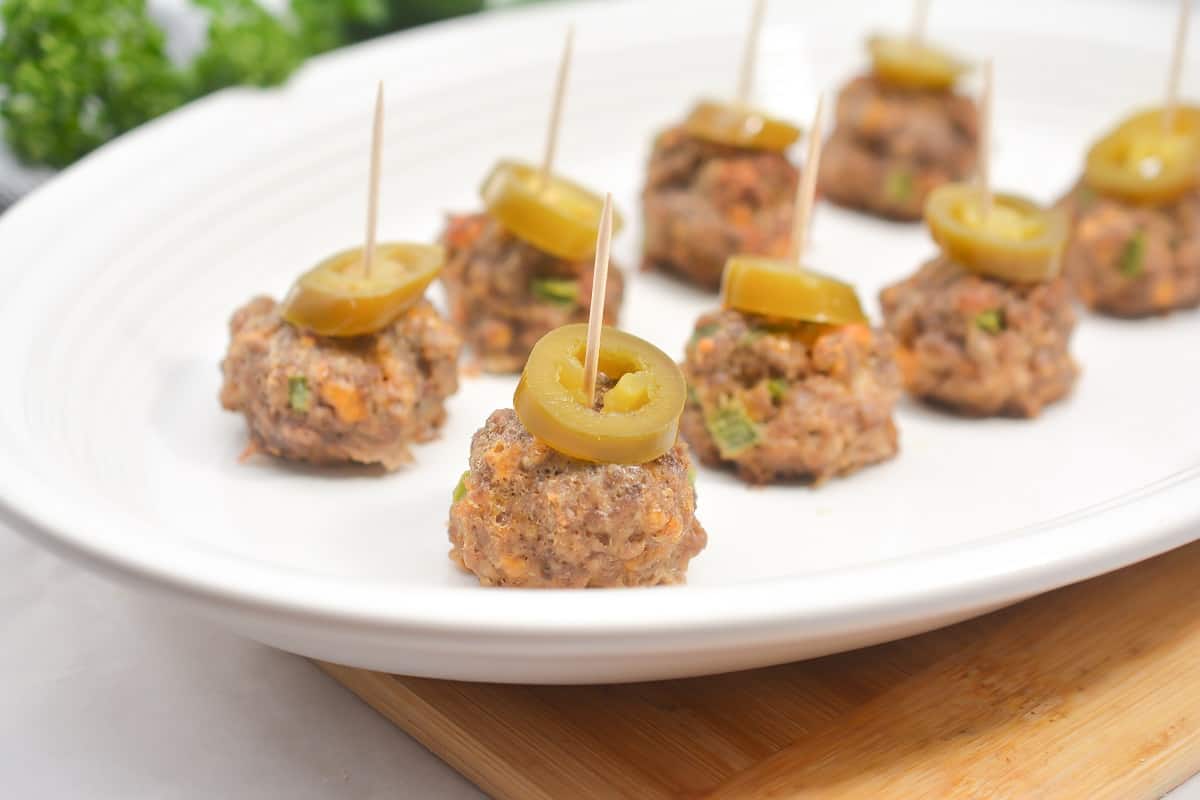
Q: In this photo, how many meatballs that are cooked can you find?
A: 8